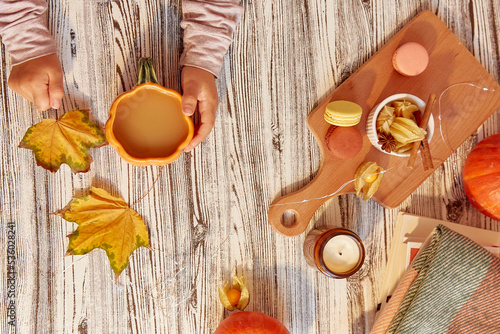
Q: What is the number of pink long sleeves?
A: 2